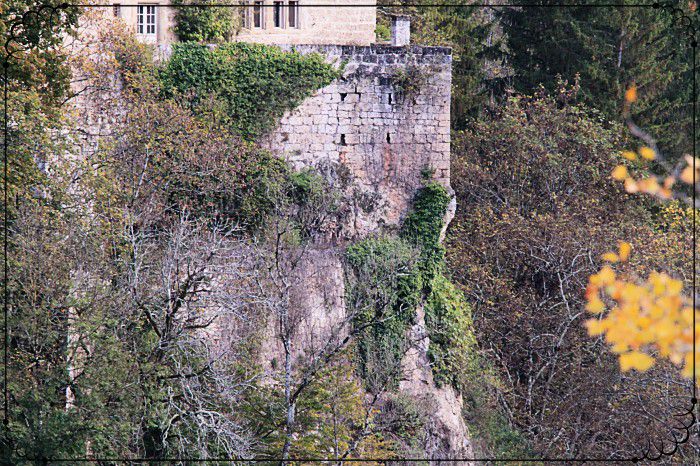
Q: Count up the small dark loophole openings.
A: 4